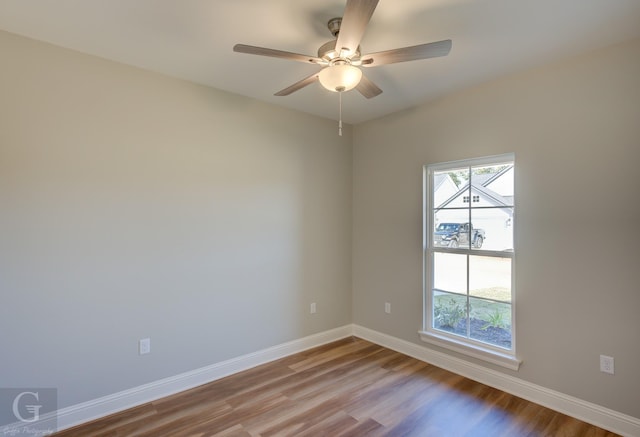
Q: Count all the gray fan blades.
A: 5